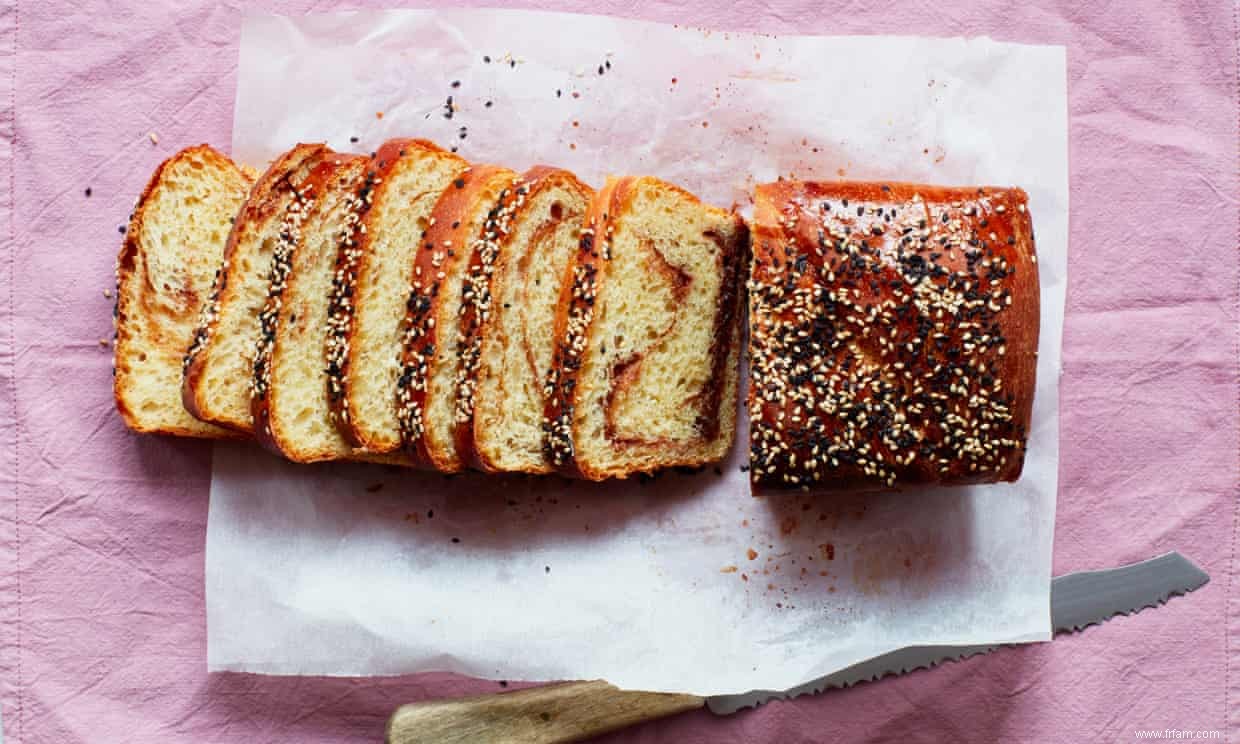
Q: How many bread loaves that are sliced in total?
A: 1